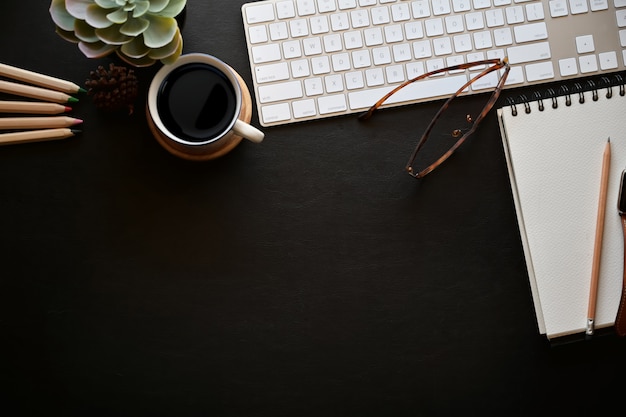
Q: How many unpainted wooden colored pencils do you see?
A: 5